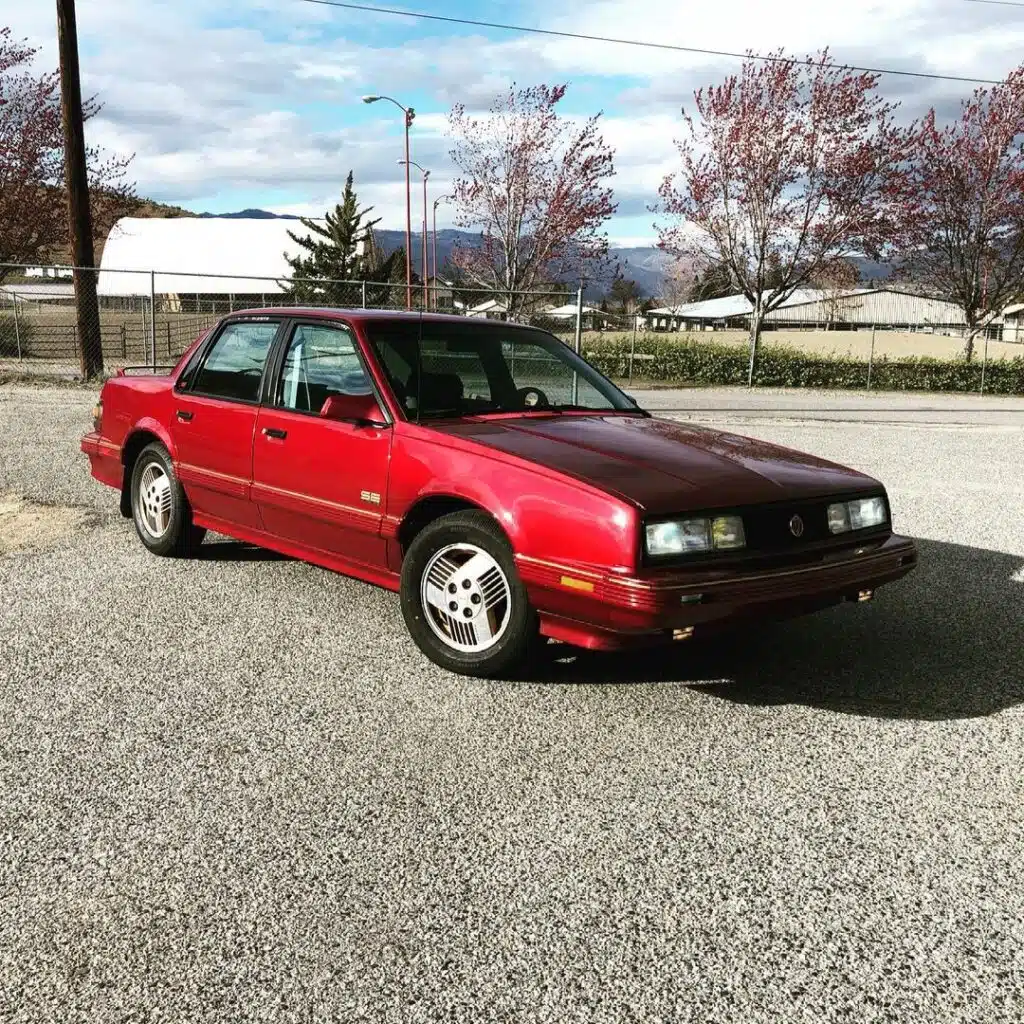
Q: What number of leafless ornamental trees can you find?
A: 4